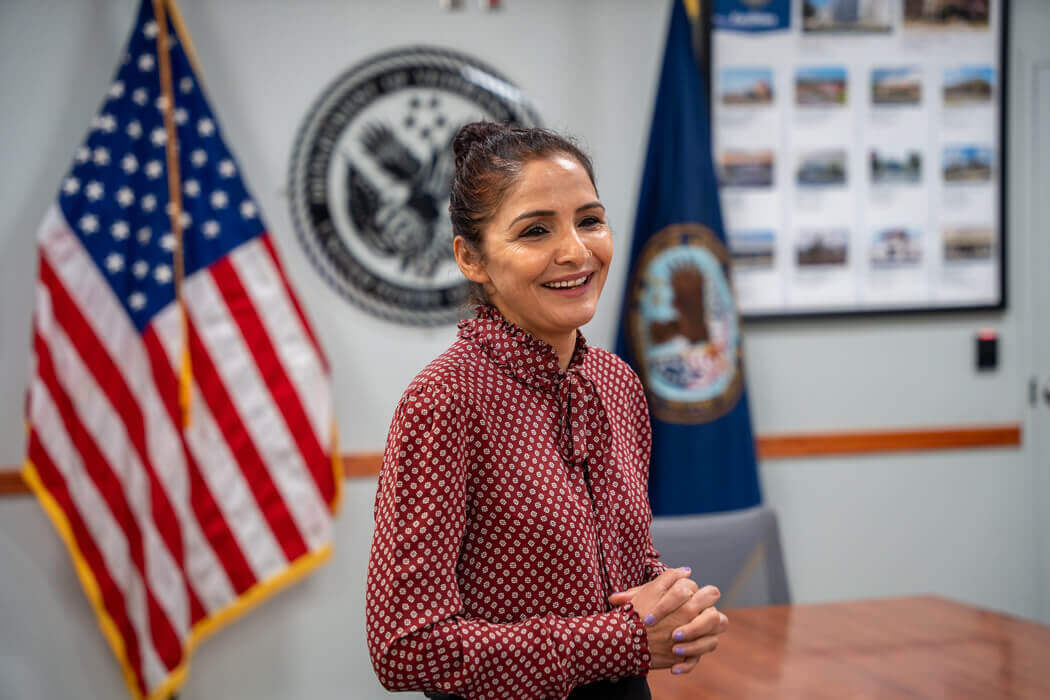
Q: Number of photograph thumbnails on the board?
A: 14